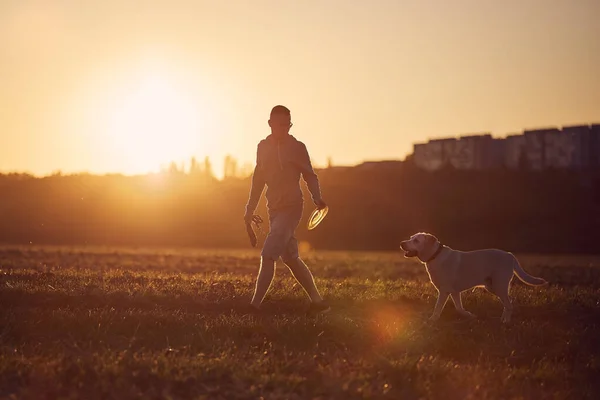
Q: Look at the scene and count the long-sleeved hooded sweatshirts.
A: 1